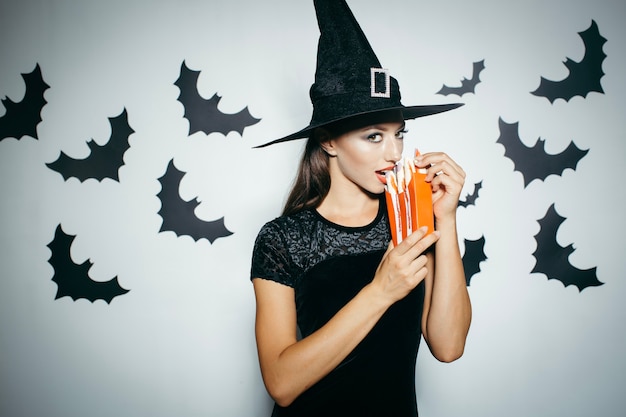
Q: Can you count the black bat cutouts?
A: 11